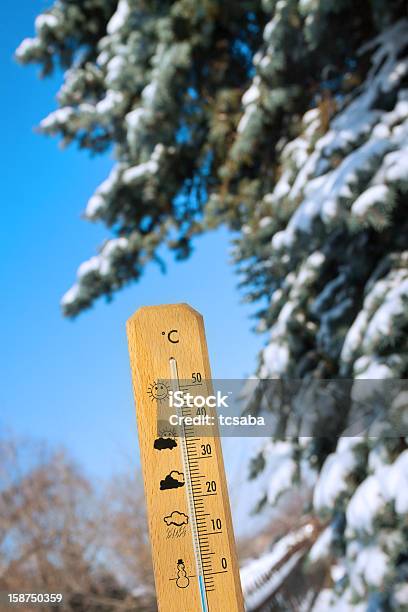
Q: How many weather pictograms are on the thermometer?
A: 5